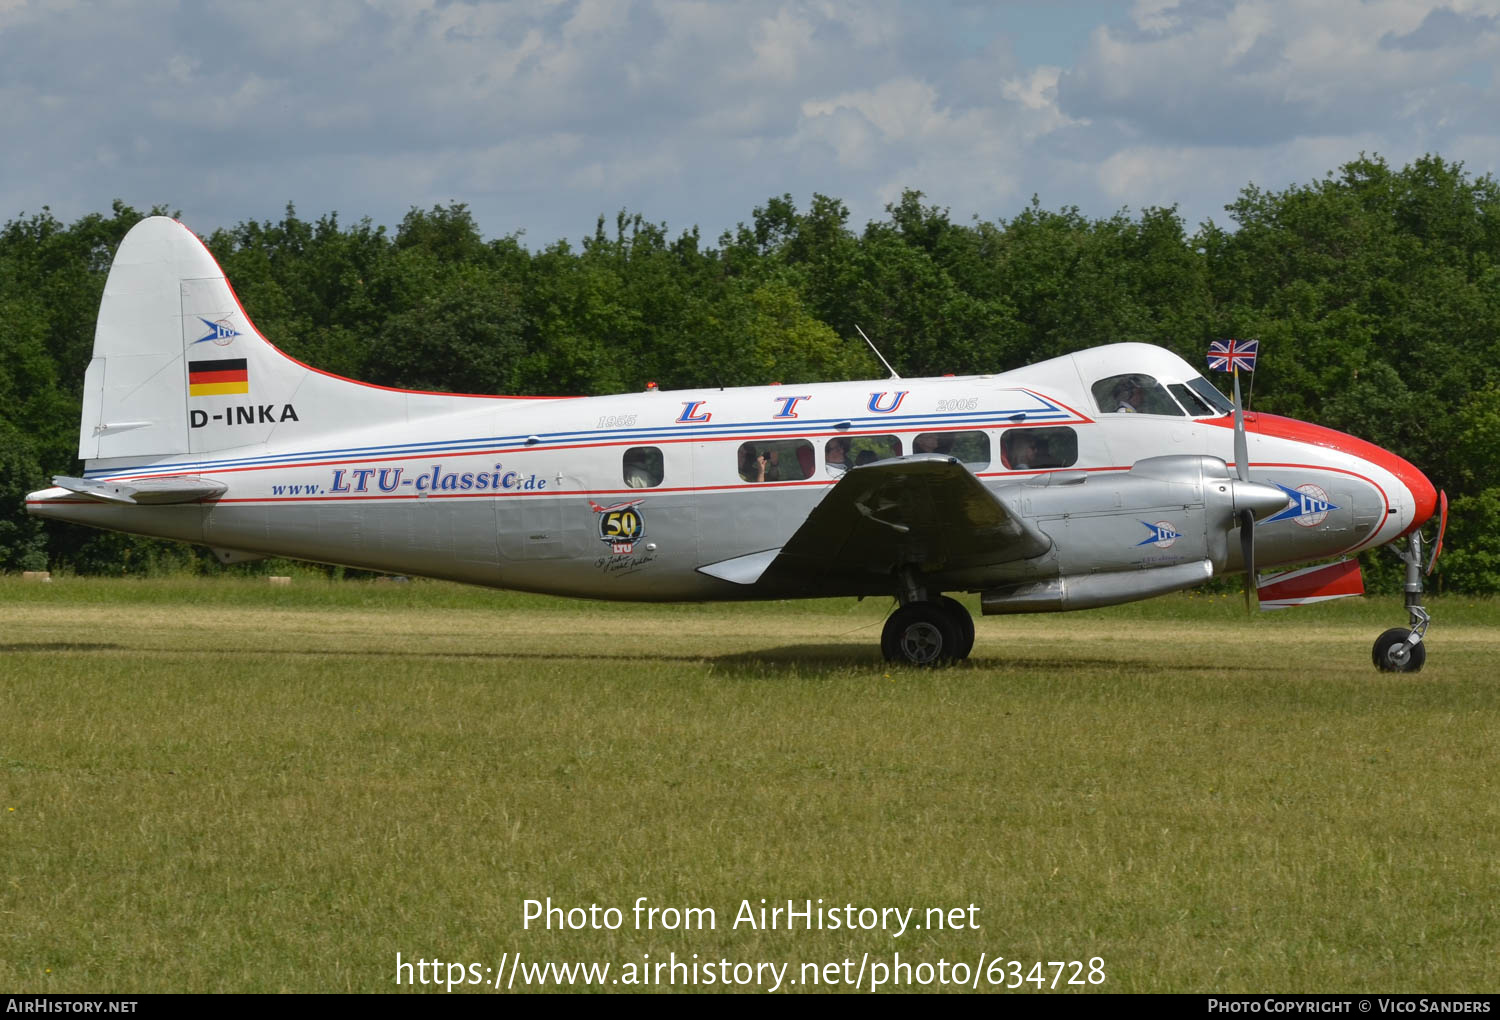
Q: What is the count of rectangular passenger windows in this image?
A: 4